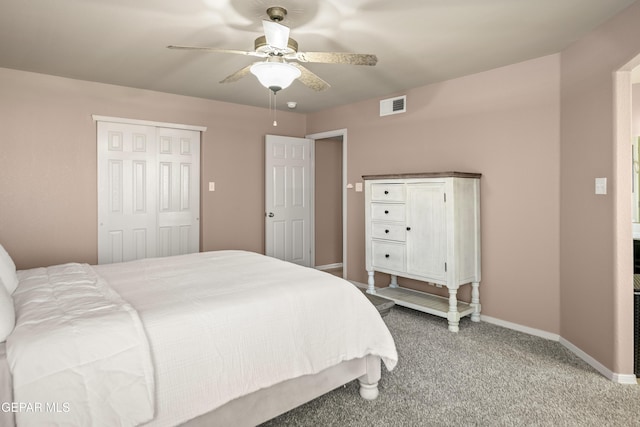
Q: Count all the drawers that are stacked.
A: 4